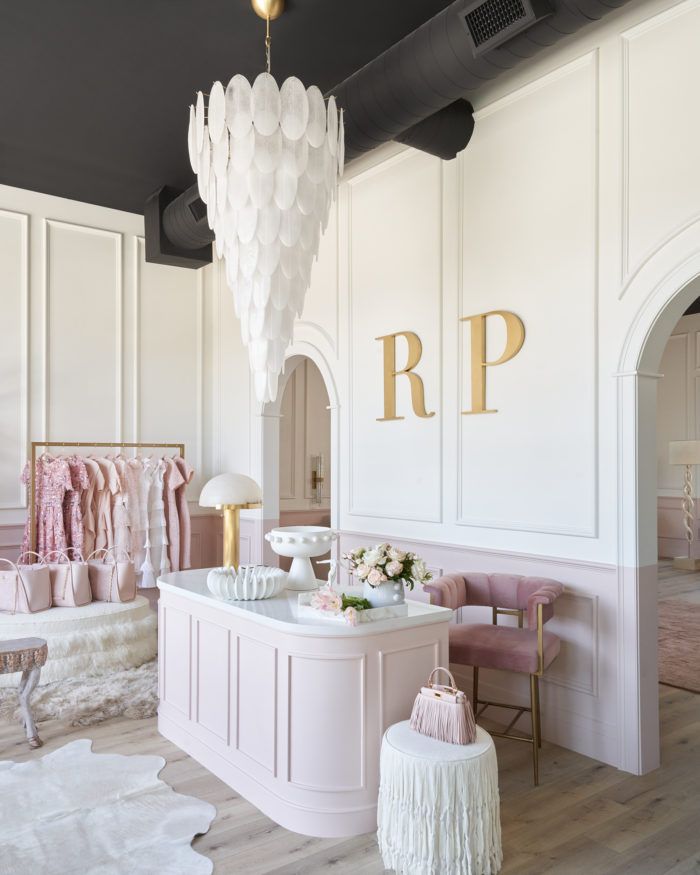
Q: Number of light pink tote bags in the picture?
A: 3